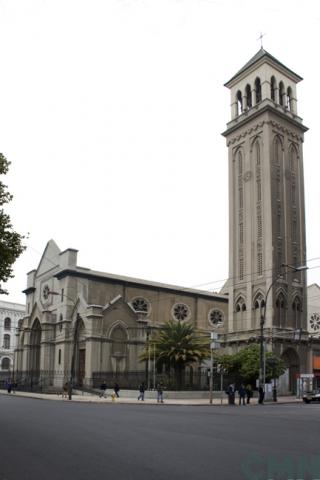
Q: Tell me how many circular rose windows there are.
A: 5